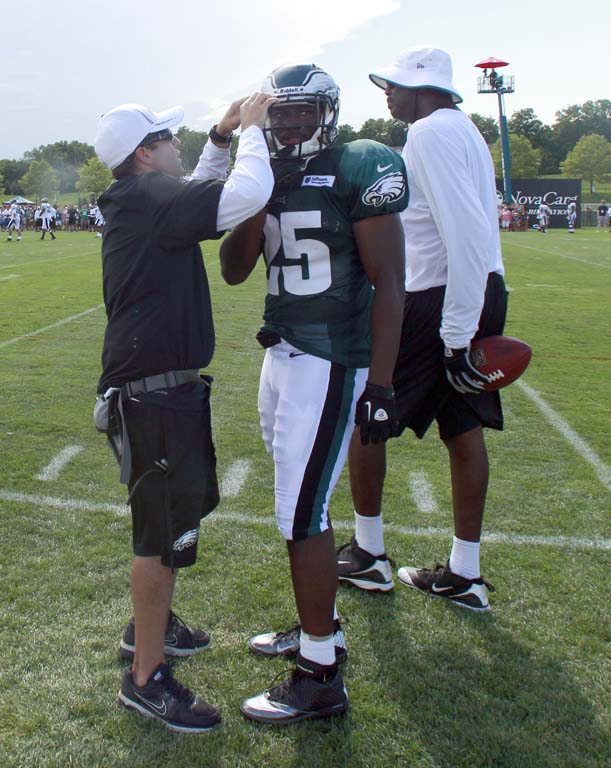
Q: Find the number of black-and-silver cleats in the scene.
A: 2